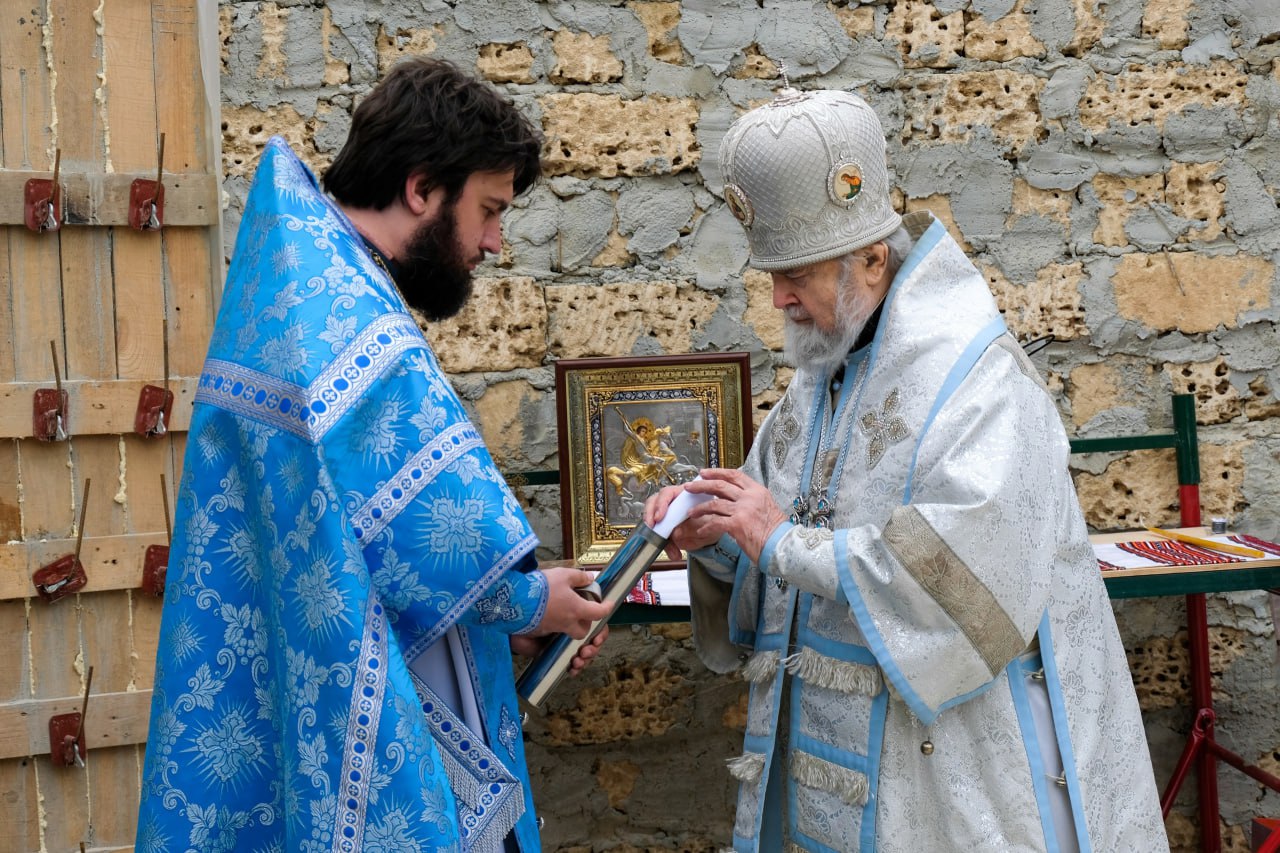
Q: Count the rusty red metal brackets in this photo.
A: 7